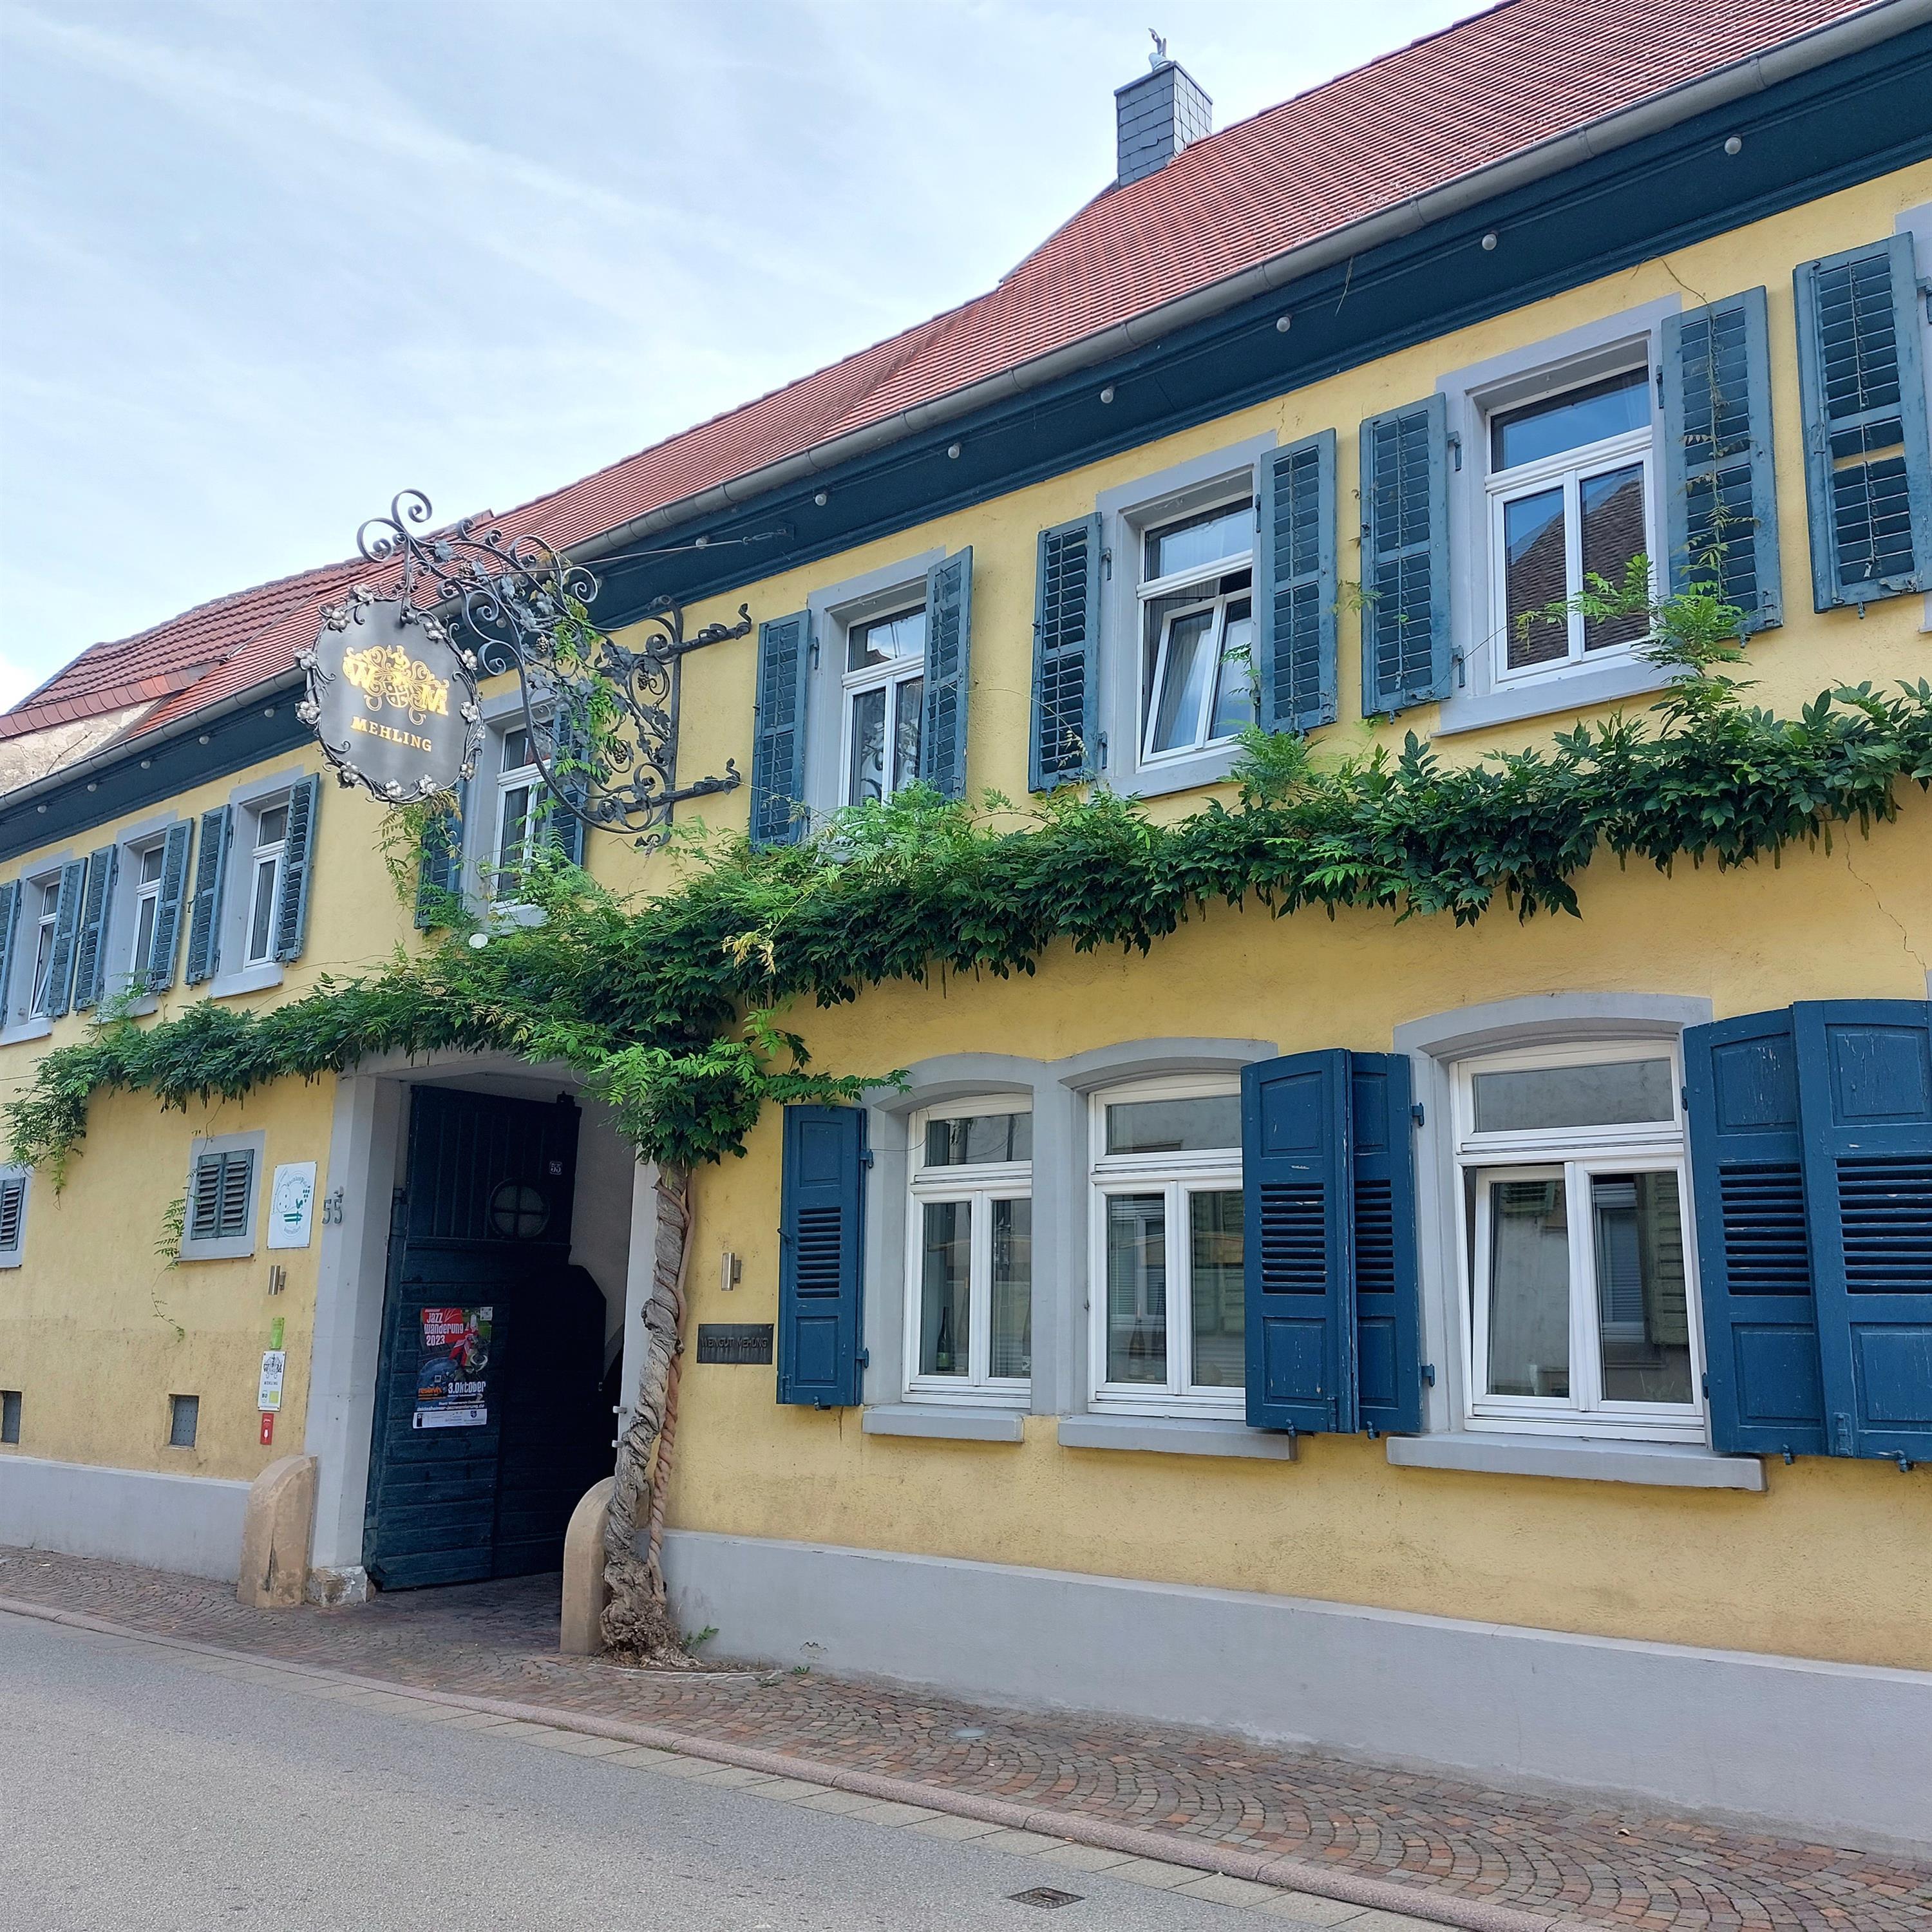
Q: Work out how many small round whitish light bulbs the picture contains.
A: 14